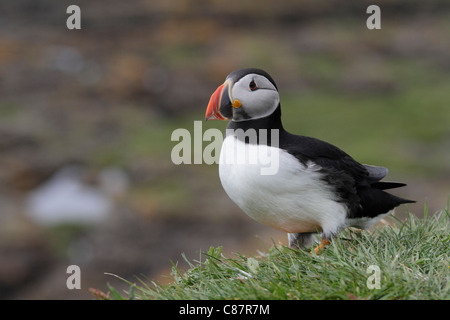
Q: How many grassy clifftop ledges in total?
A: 1